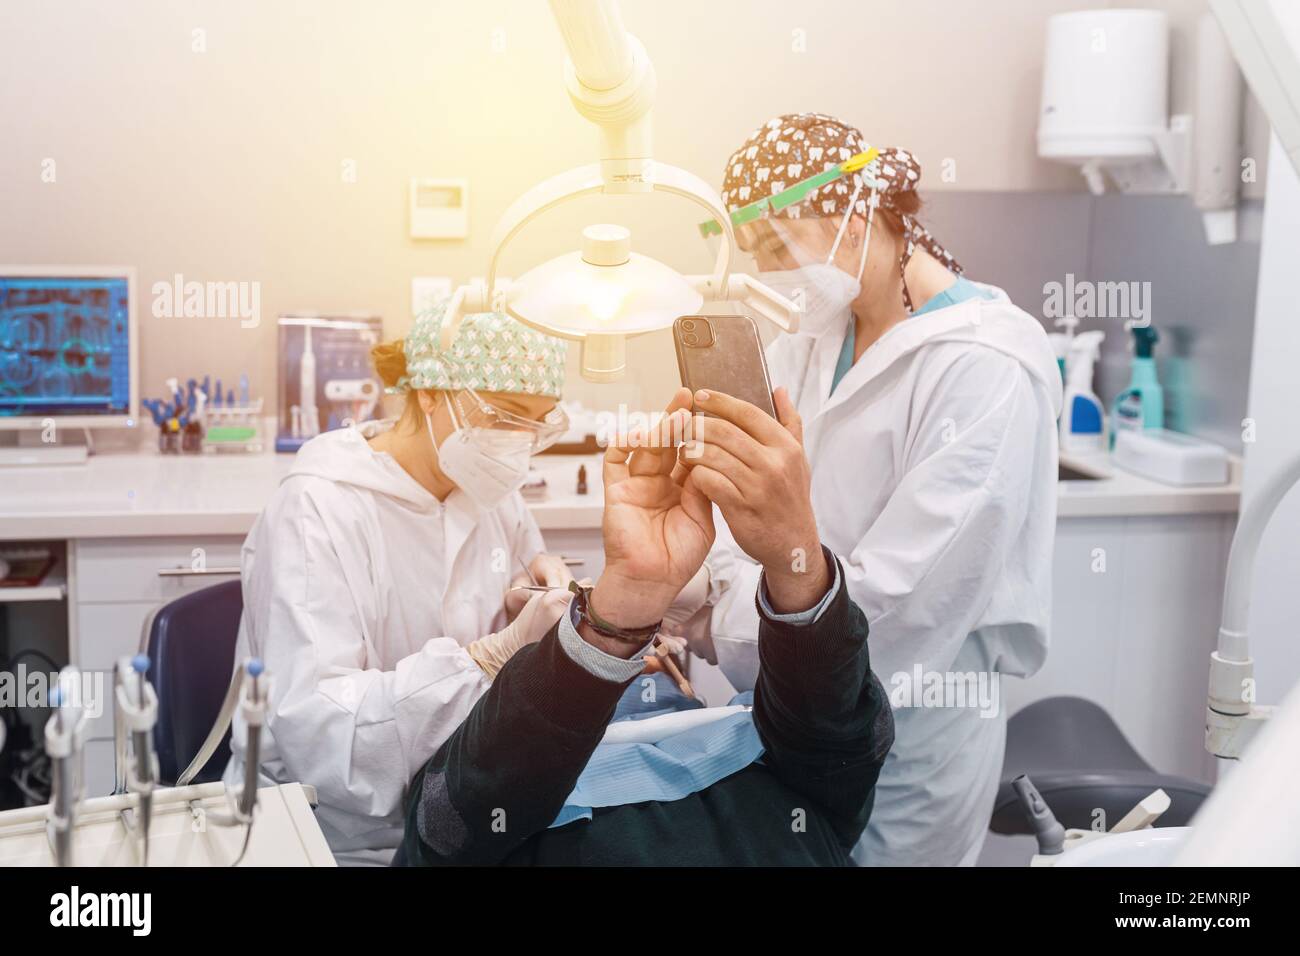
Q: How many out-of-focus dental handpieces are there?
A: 3